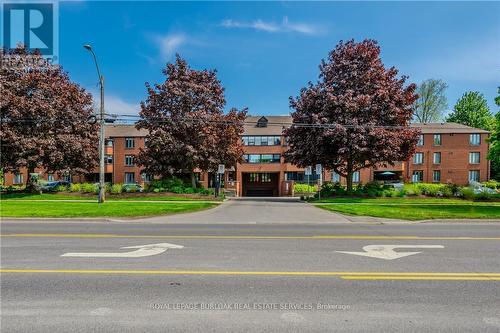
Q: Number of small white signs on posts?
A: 3